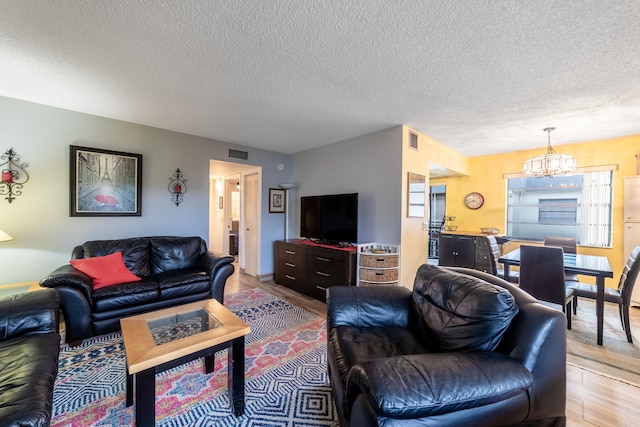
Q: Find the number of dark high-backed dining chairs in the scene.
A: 4